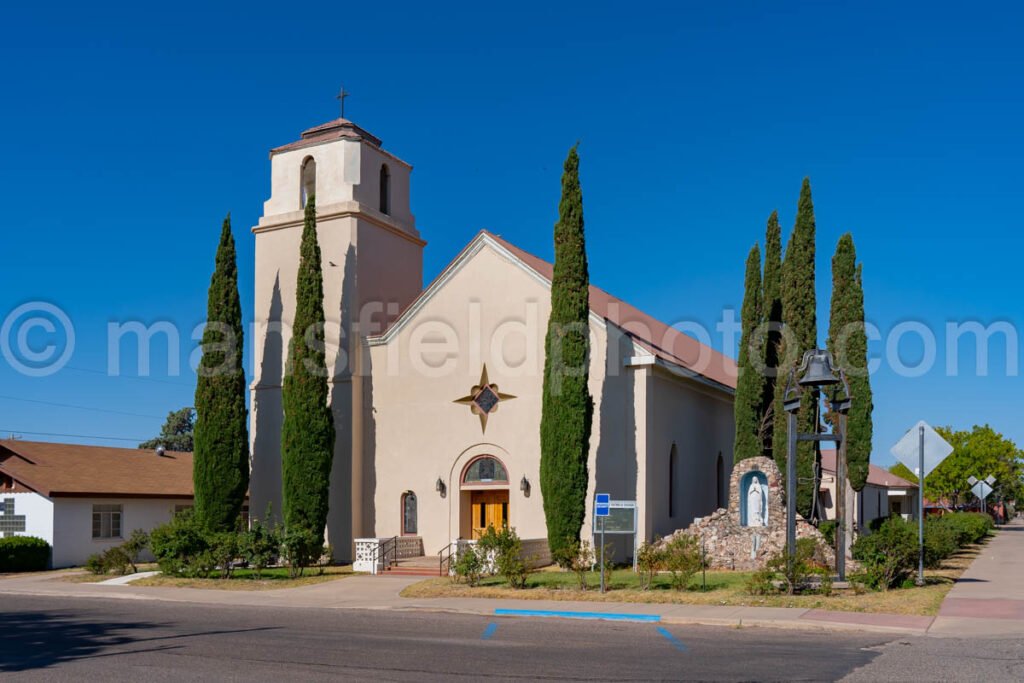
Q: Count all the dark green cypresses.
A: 7